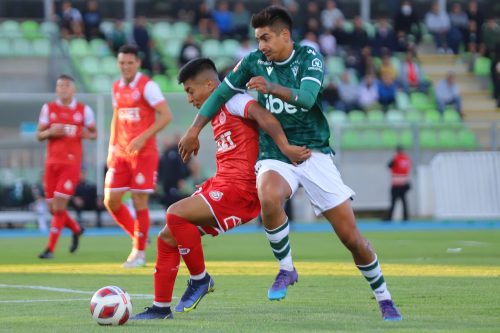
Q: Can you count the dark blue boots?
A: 2